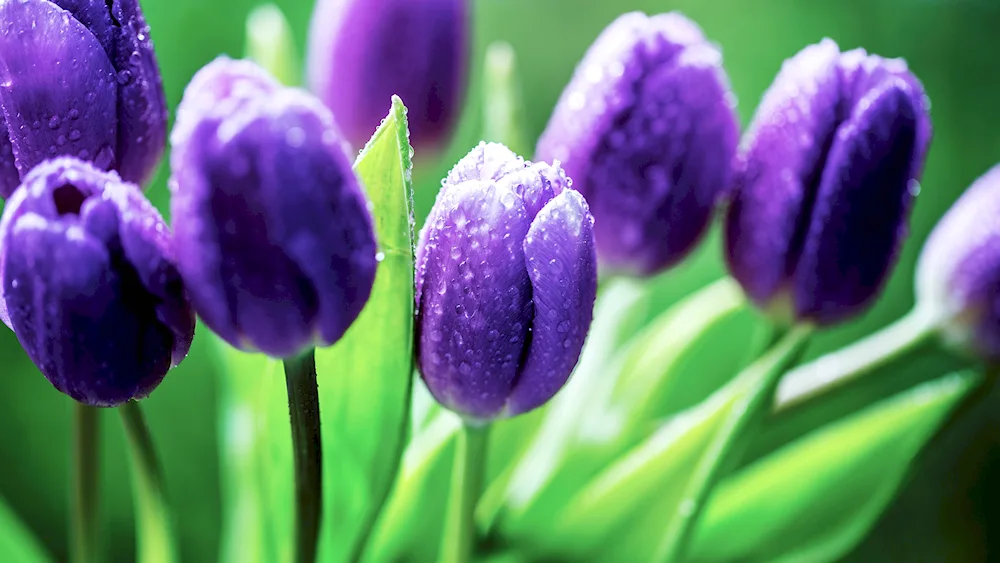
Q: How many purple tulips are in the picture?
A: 8